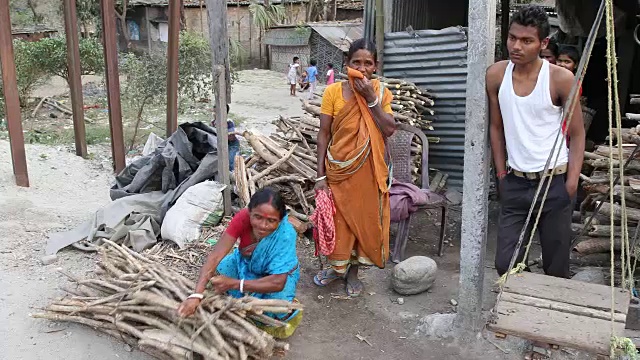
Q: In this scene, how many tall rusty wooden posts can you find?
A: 4